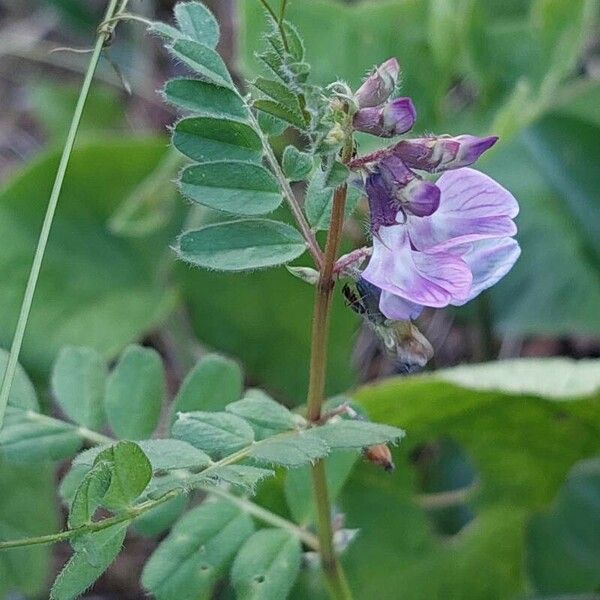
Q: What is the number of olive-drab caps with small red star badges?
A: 0